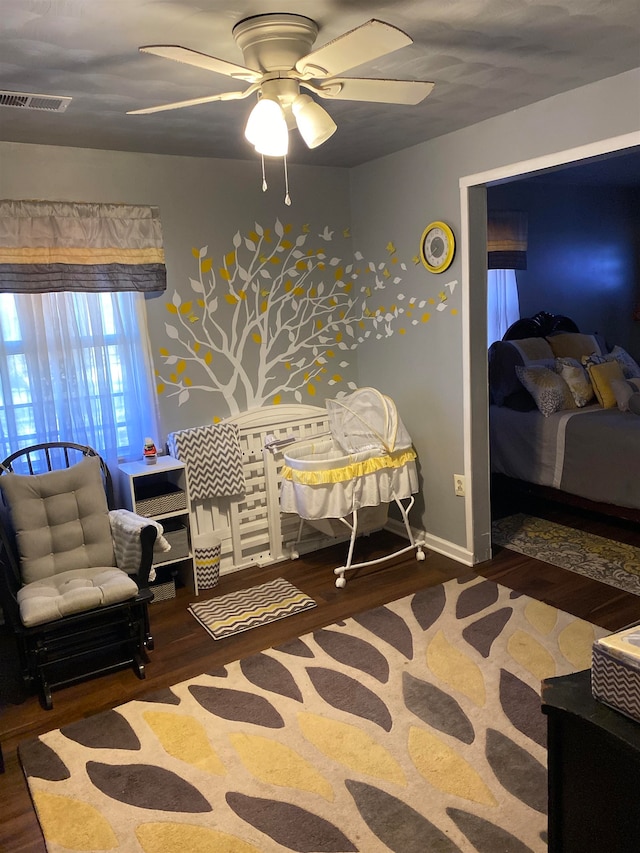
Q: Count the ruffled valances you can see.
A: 2